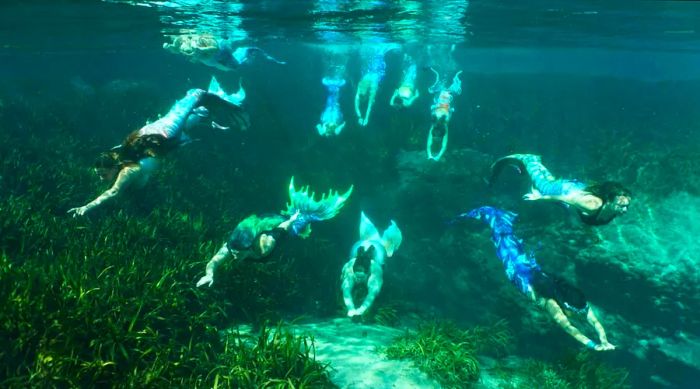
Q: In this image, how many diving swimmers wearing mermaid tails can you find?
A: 10